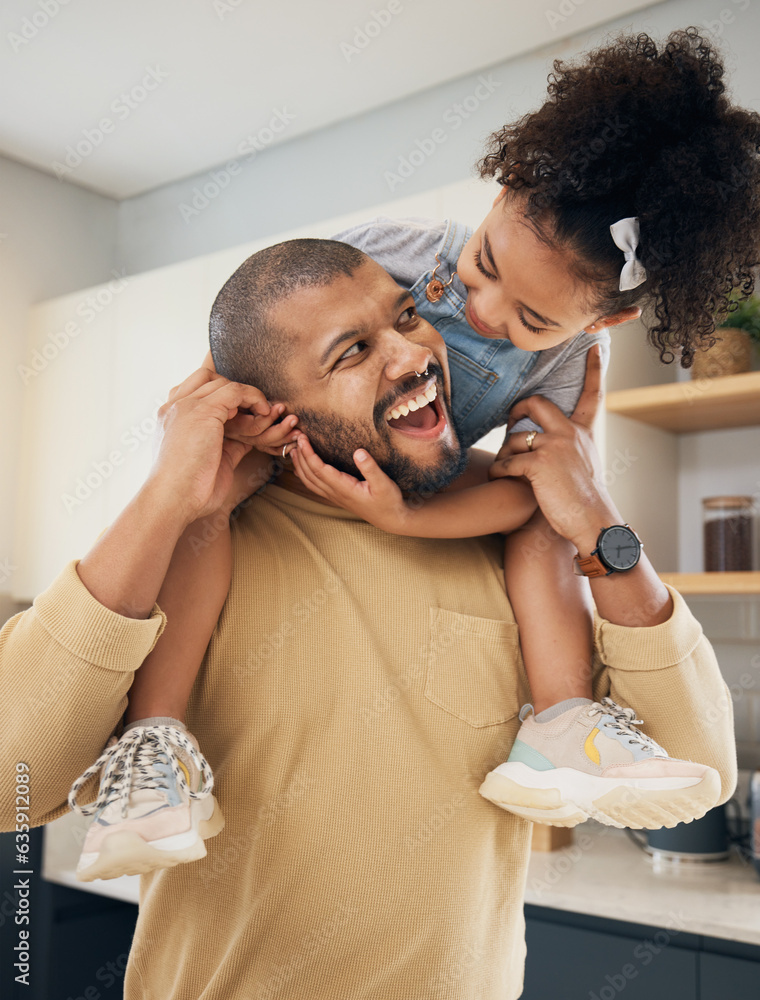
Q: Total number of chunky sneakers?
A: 2